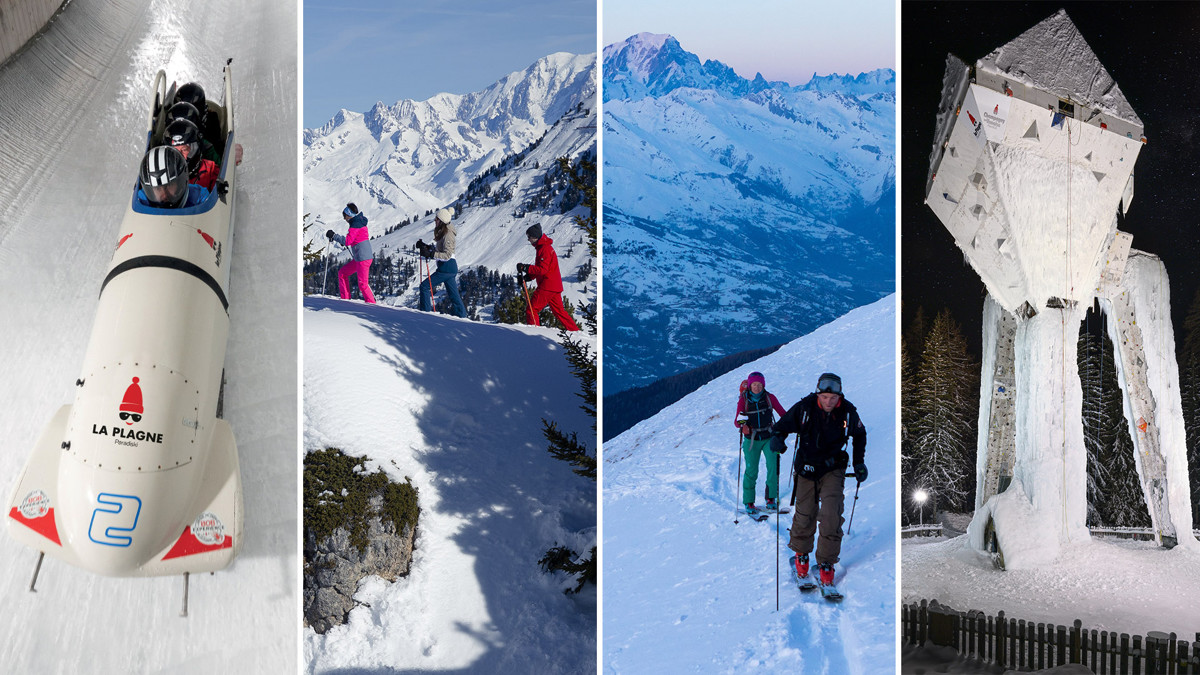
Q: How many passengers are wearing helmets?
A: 4